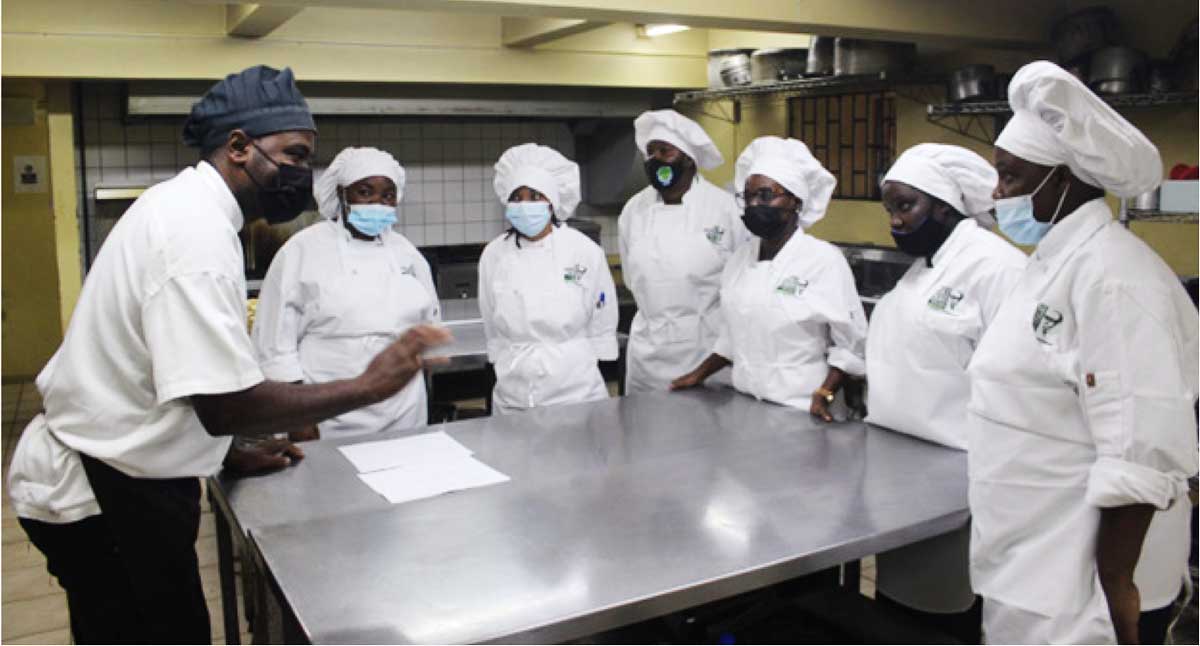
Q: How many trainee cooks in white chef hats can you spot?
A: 6